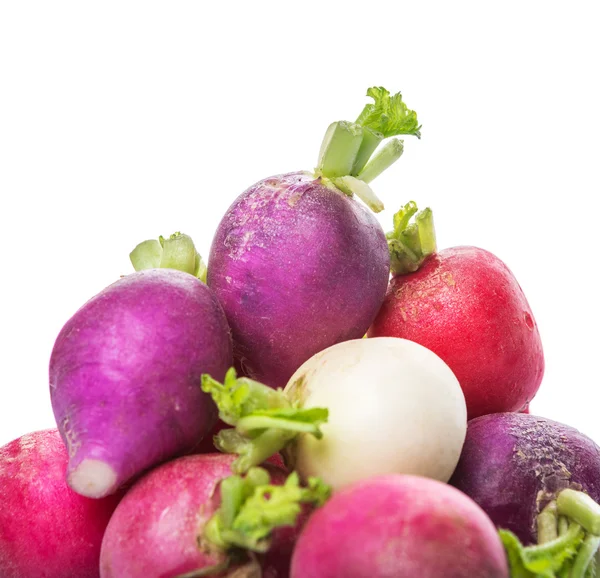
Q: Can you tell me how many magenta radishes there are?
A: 3